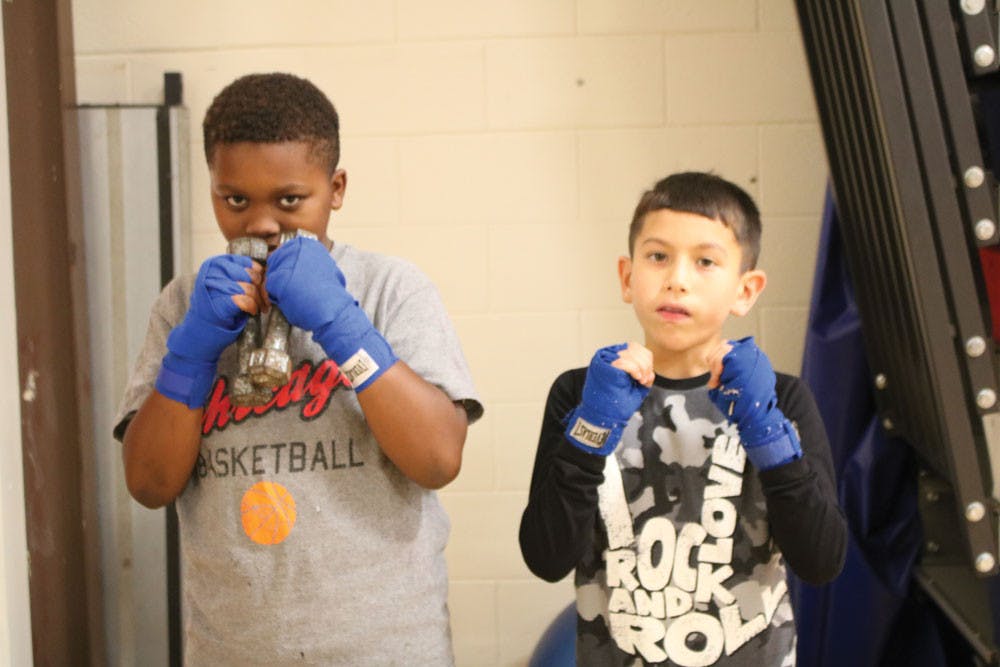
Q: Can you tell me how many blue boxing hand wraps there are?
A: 4